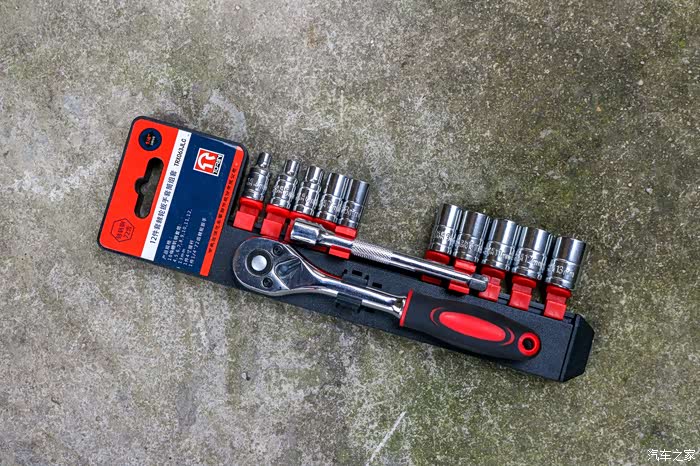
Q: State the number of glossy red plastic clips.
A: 10